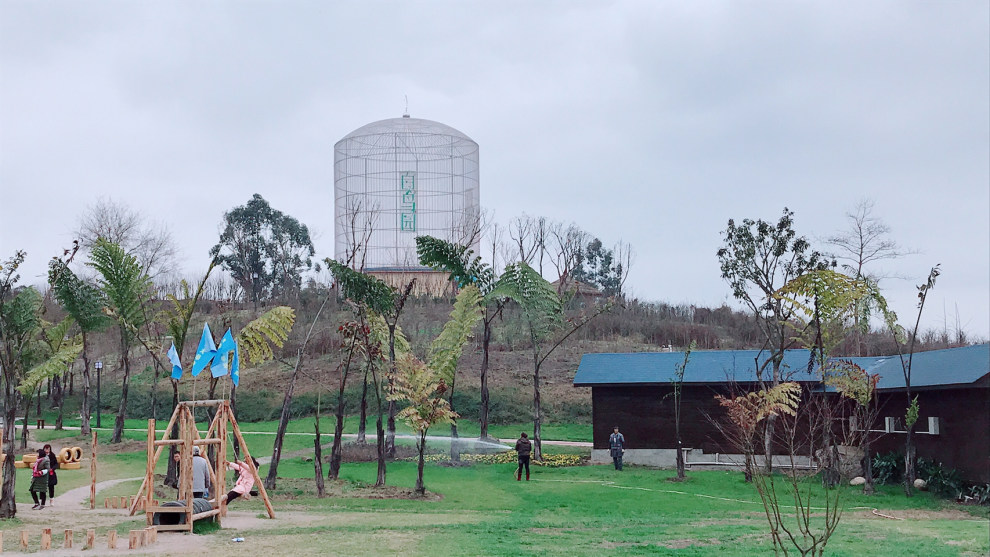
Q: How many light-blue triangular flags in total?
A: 4